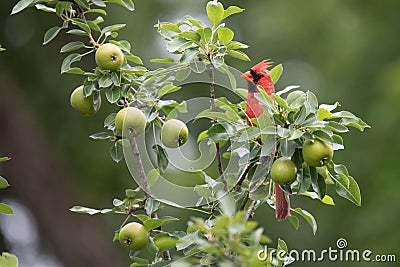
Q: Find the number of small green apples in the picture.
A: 7